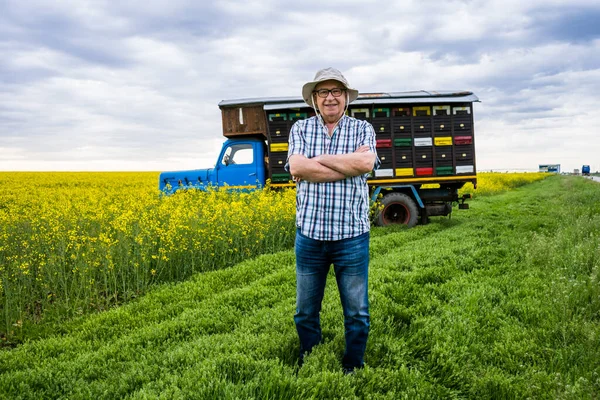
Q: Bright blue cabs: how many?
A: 1